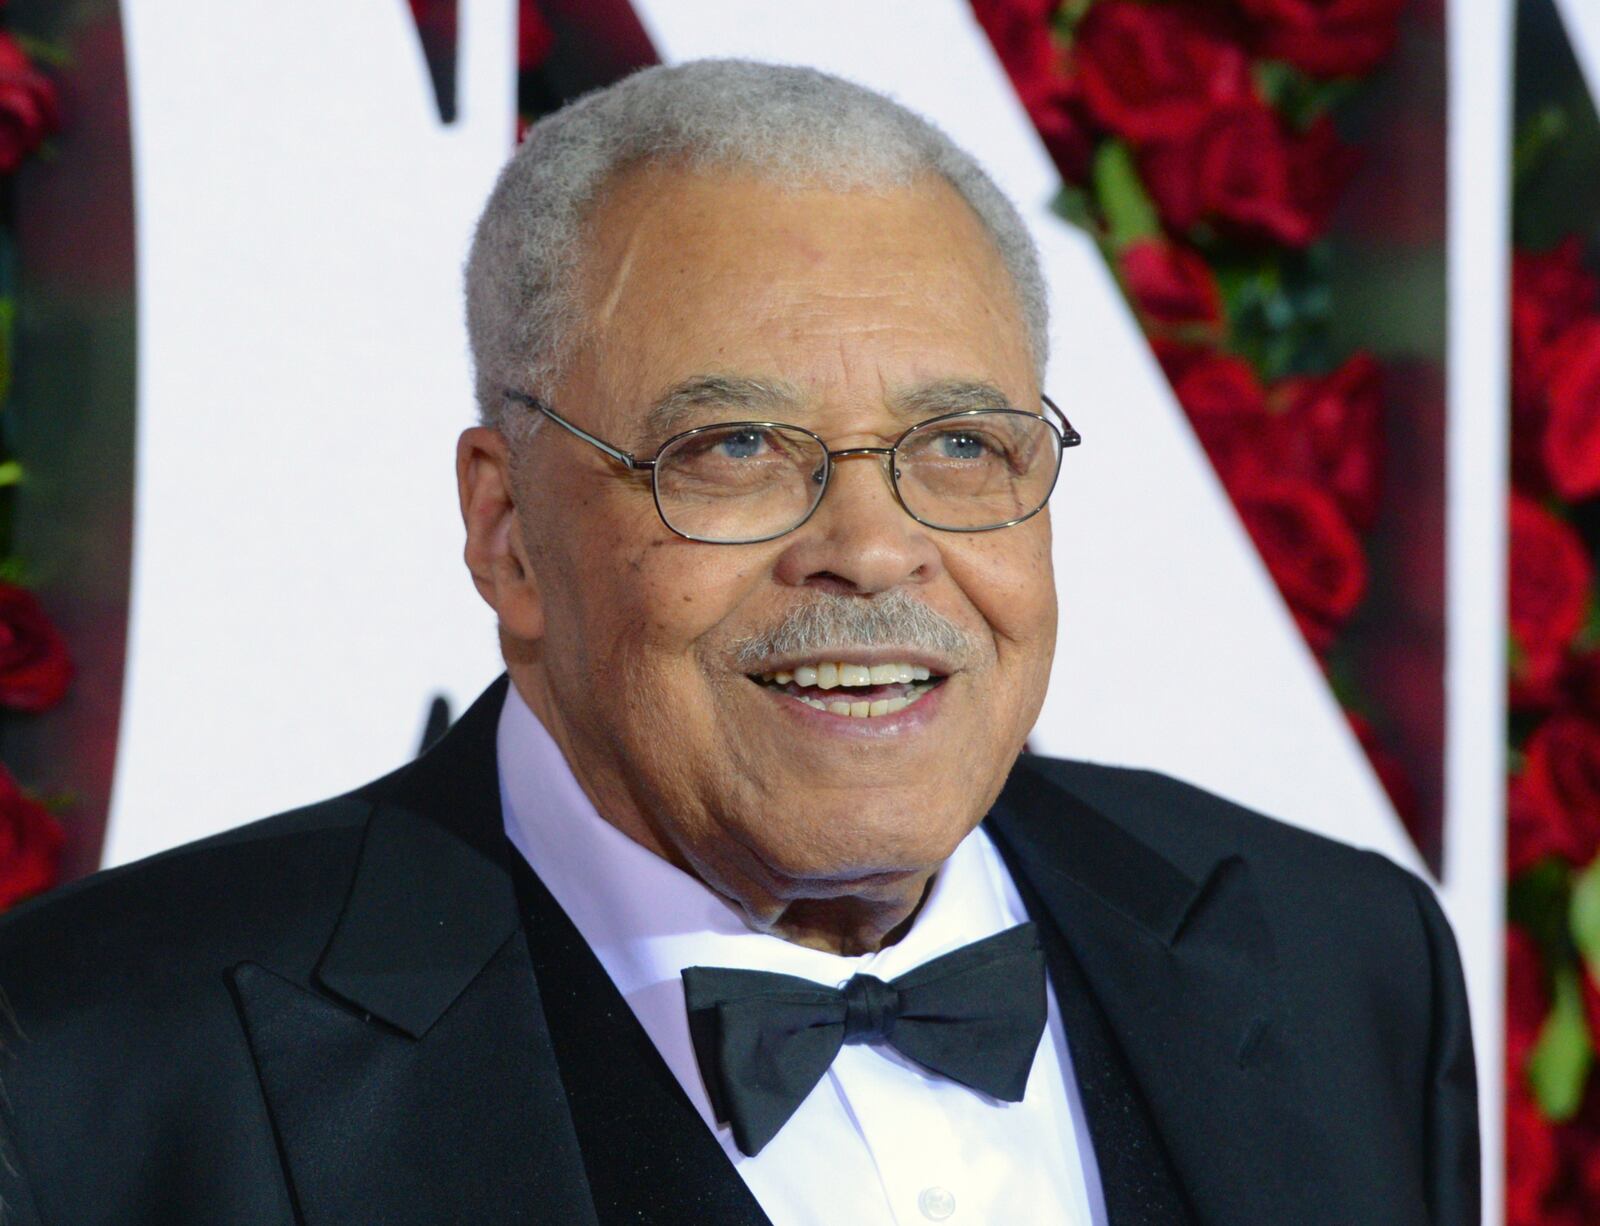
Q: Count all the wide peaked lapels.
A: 2